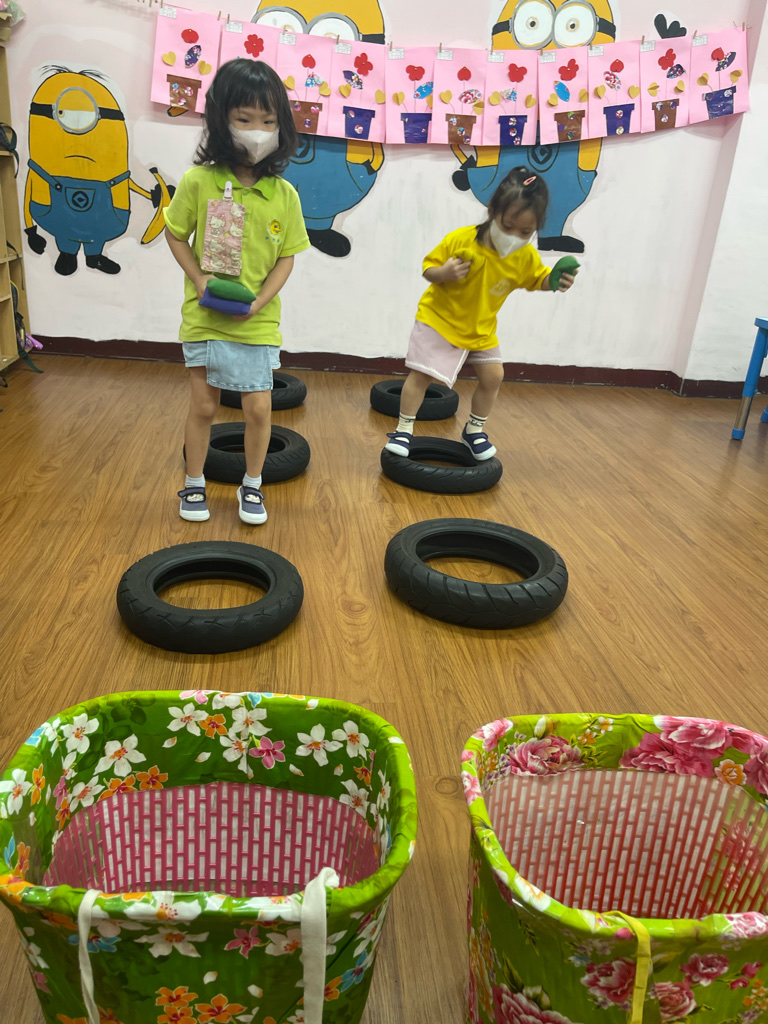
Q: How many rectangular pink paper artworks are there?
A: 11